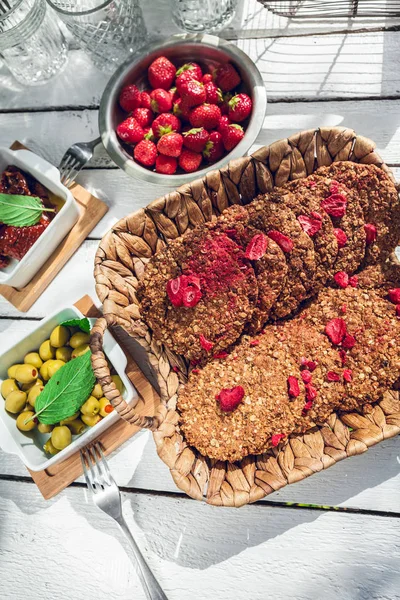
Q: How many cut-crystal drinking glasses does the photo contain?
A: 3